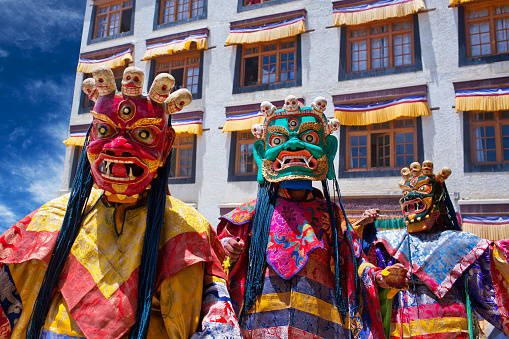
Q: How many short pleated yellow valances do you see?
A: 11